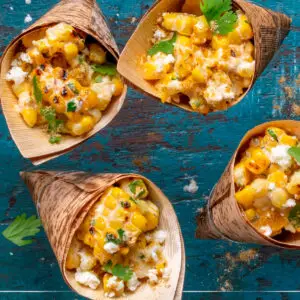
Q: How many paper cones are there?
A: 4